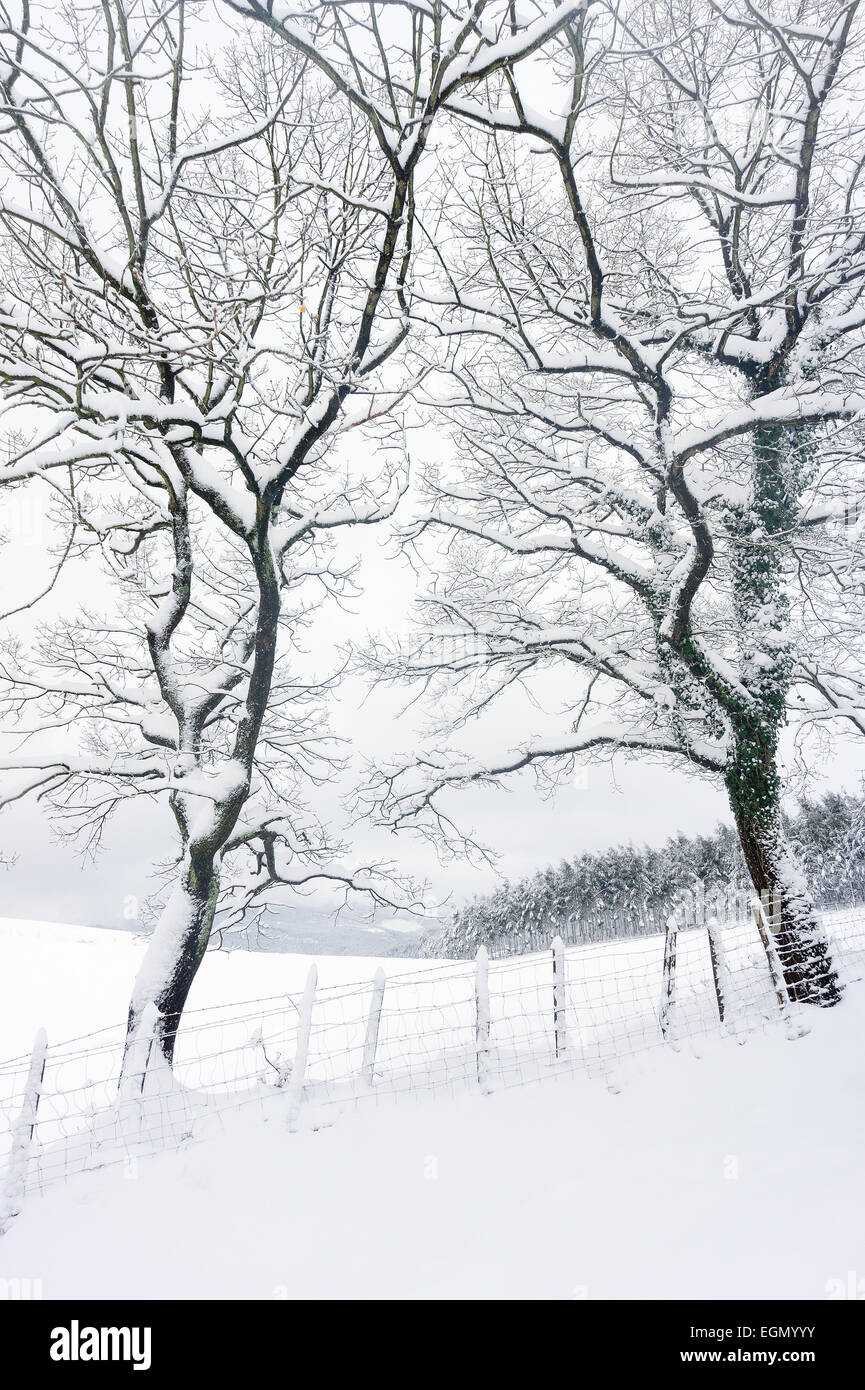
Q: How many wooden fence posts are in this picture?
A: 9